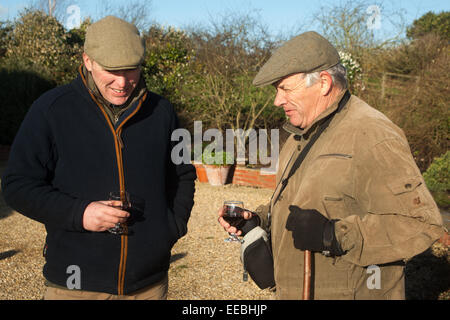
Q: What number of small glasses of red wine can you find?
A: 2